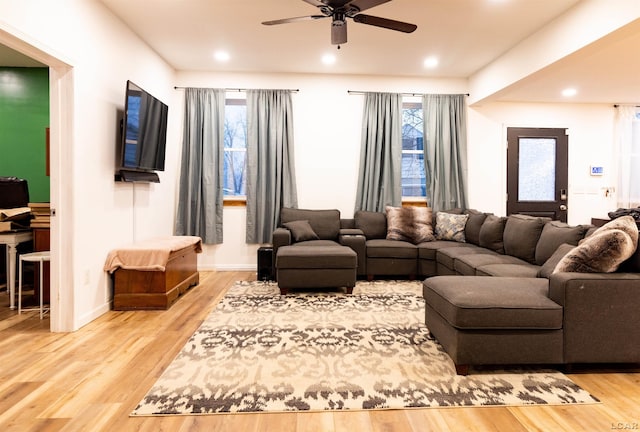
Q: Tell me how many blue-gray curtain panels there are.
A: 4